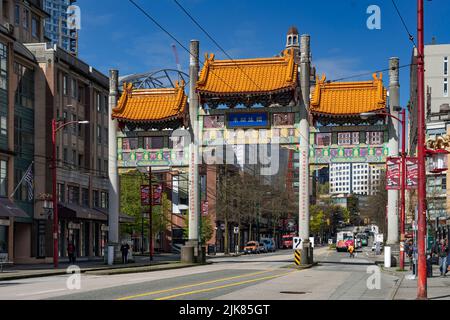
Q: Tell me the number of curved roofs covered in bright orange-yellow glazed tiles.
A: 3